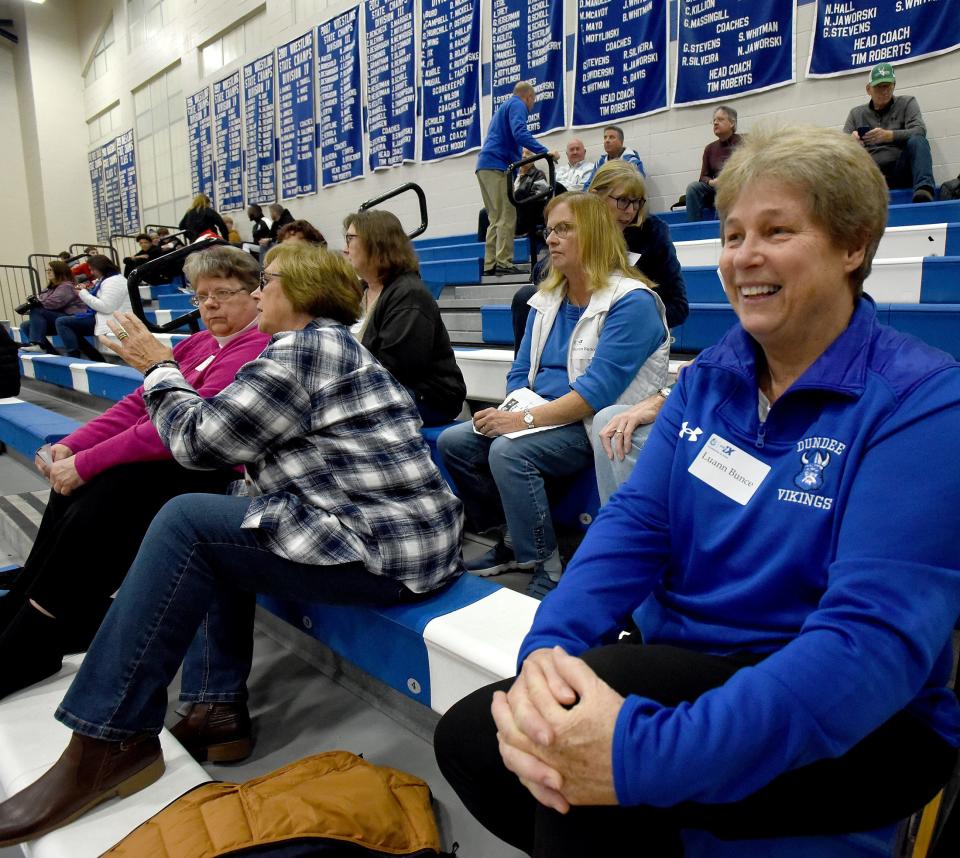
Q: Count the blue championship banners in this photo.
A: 14